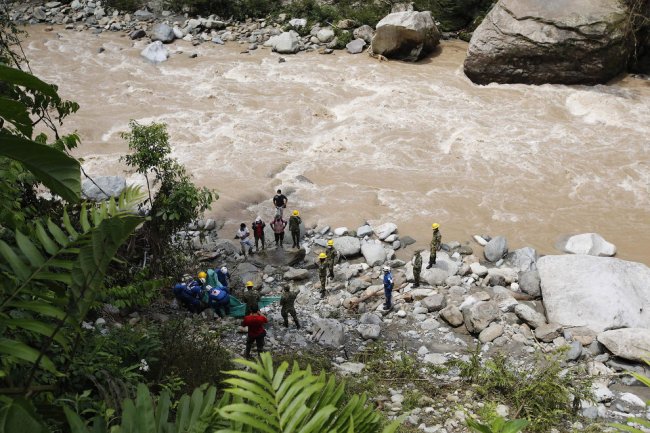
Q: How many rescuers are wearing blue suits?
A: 5